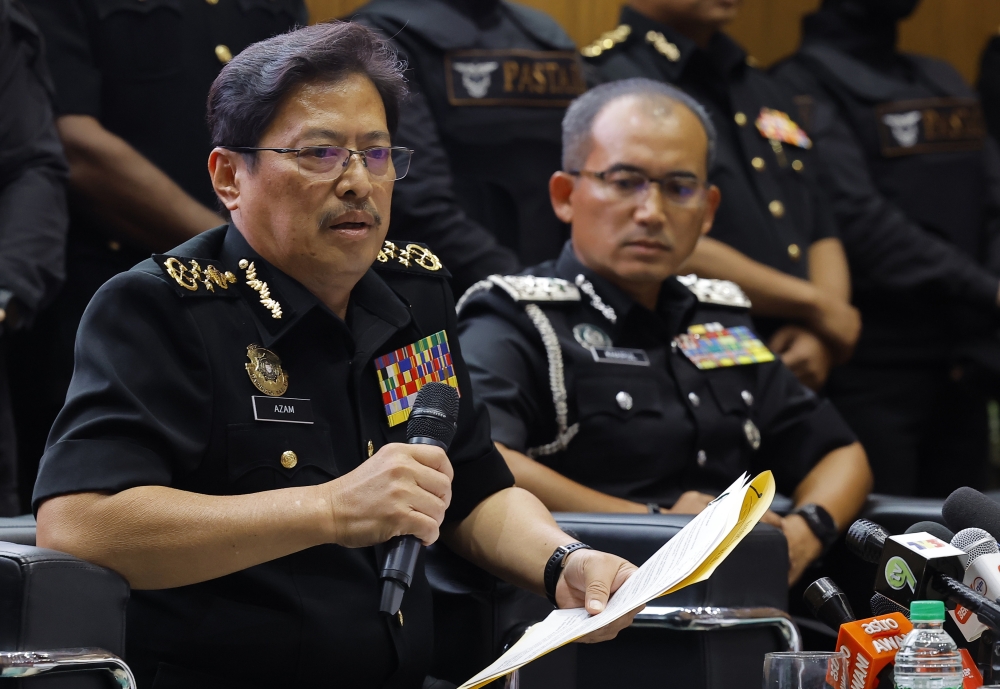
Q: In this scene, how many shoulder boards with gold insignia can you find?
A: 3